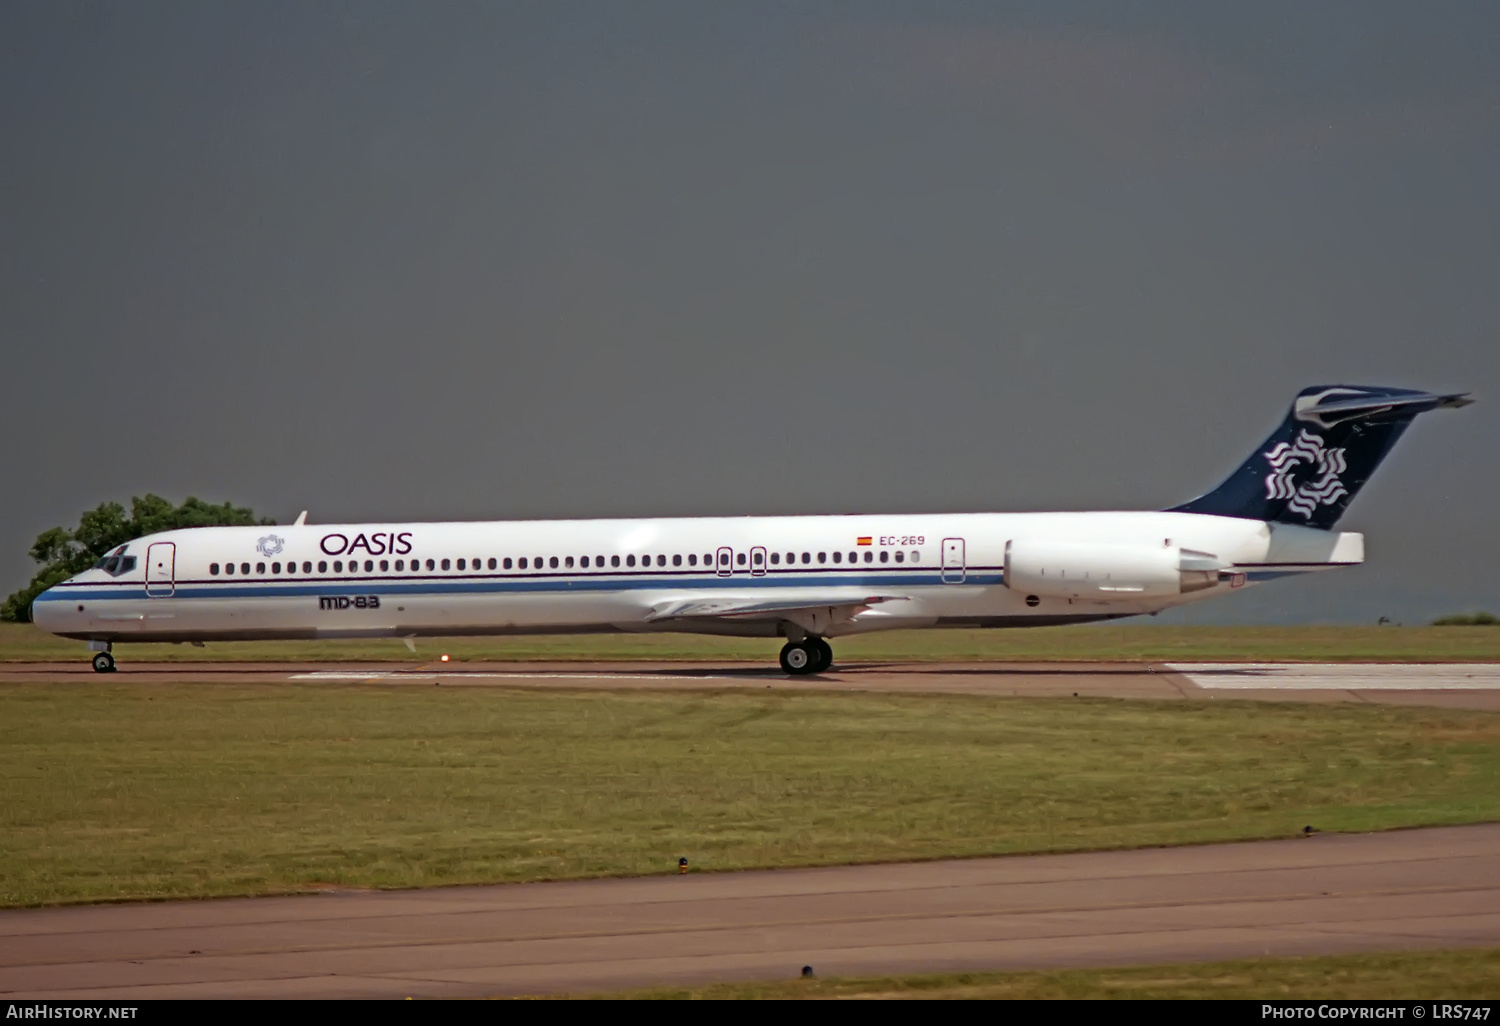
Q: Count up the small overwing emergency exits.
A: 2